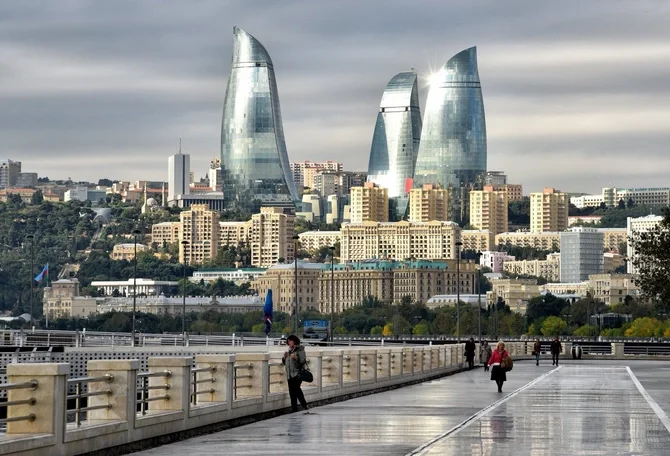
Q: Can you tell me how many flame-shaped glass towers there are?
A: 3